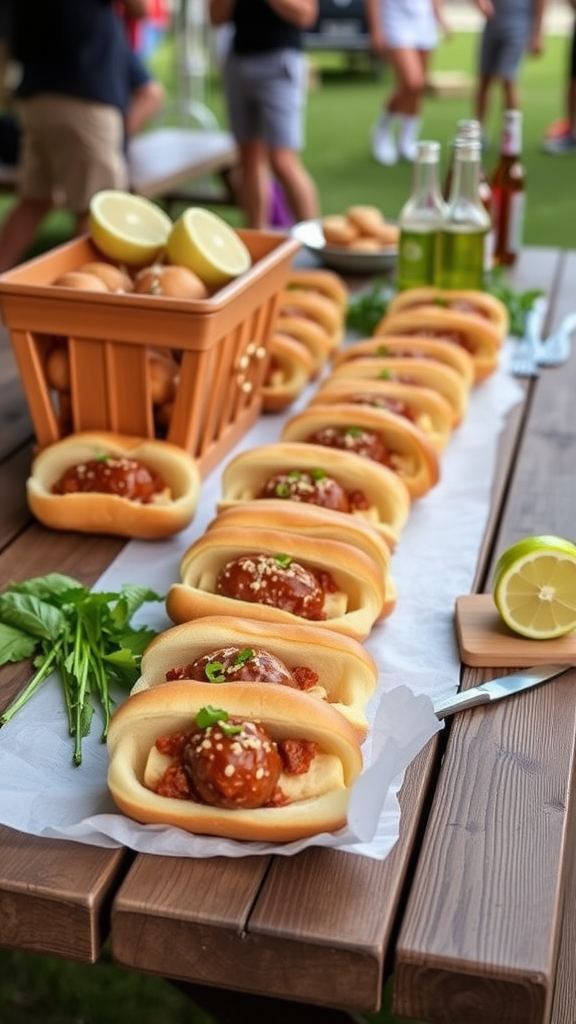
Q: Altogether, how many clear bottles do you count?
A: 2